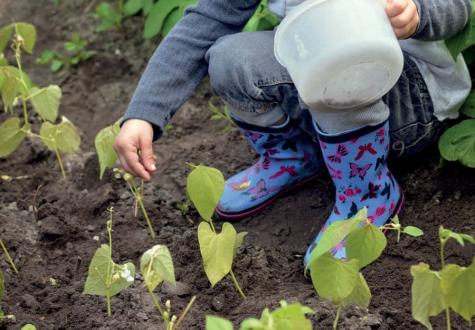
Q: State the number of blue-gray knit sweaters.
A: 1